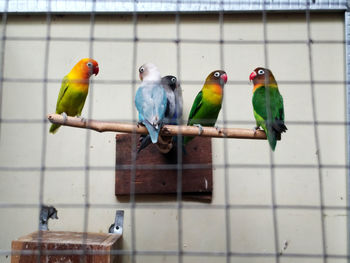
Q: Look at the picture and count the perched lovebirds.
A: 5